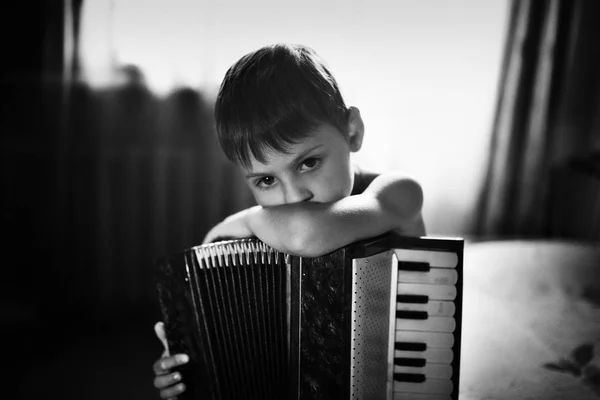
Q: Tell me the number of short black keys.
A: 6